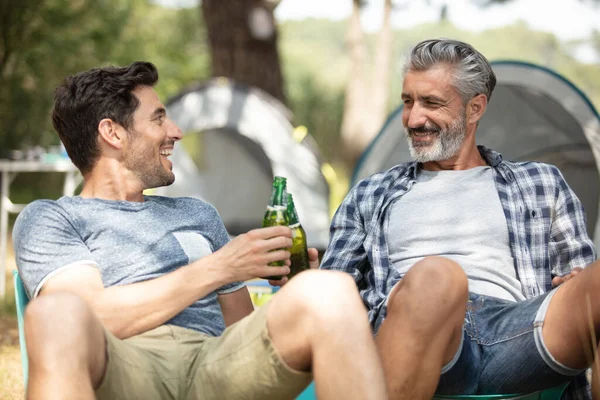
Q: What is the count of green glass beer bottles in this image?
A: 2